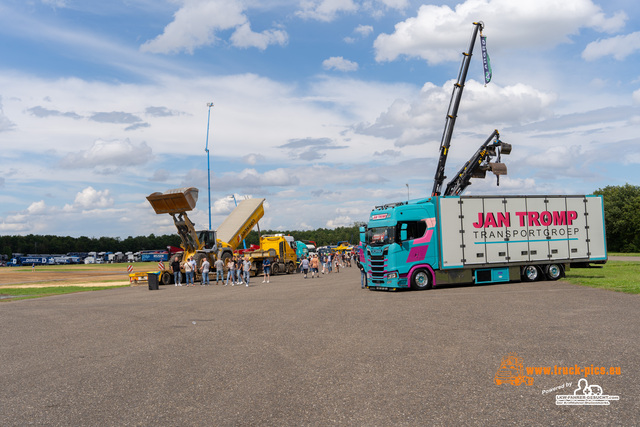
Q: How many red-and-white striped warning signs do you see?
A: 2